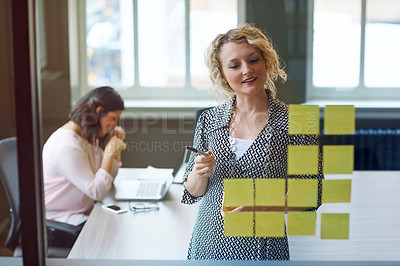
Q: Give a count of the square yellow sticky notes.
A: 12